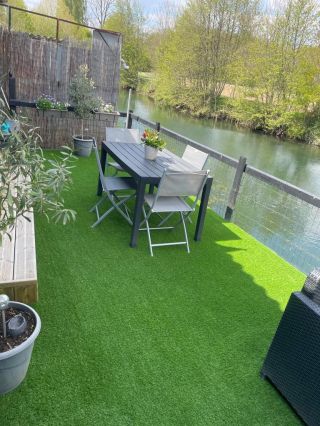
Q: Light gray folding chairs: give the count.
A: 4